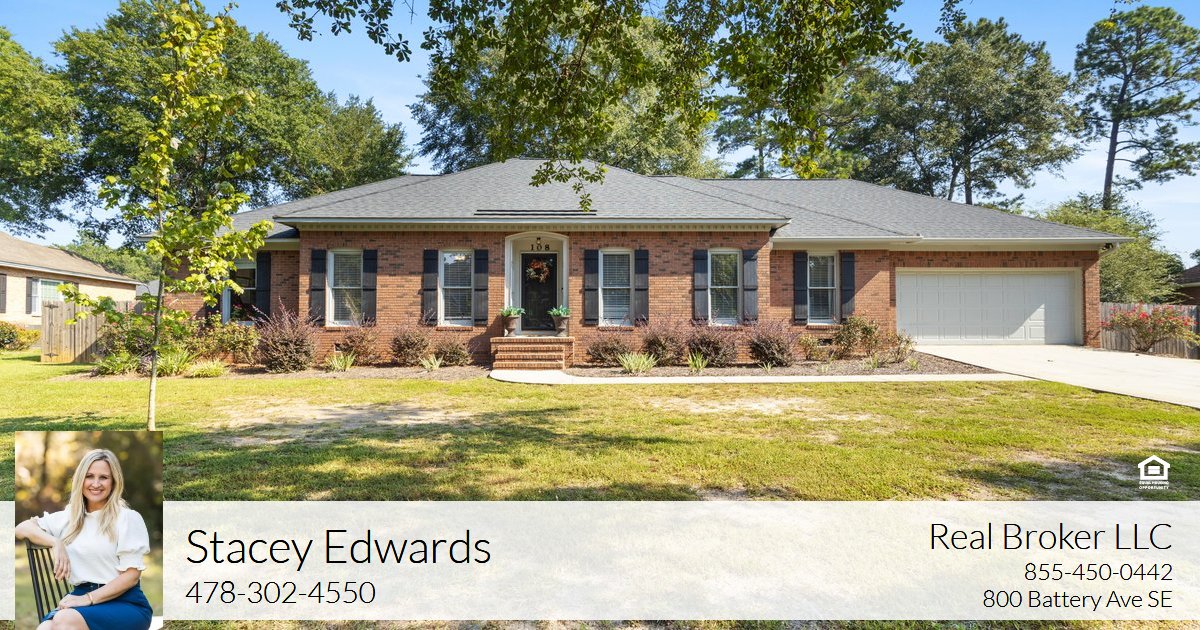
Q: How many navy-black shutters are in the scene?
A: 12